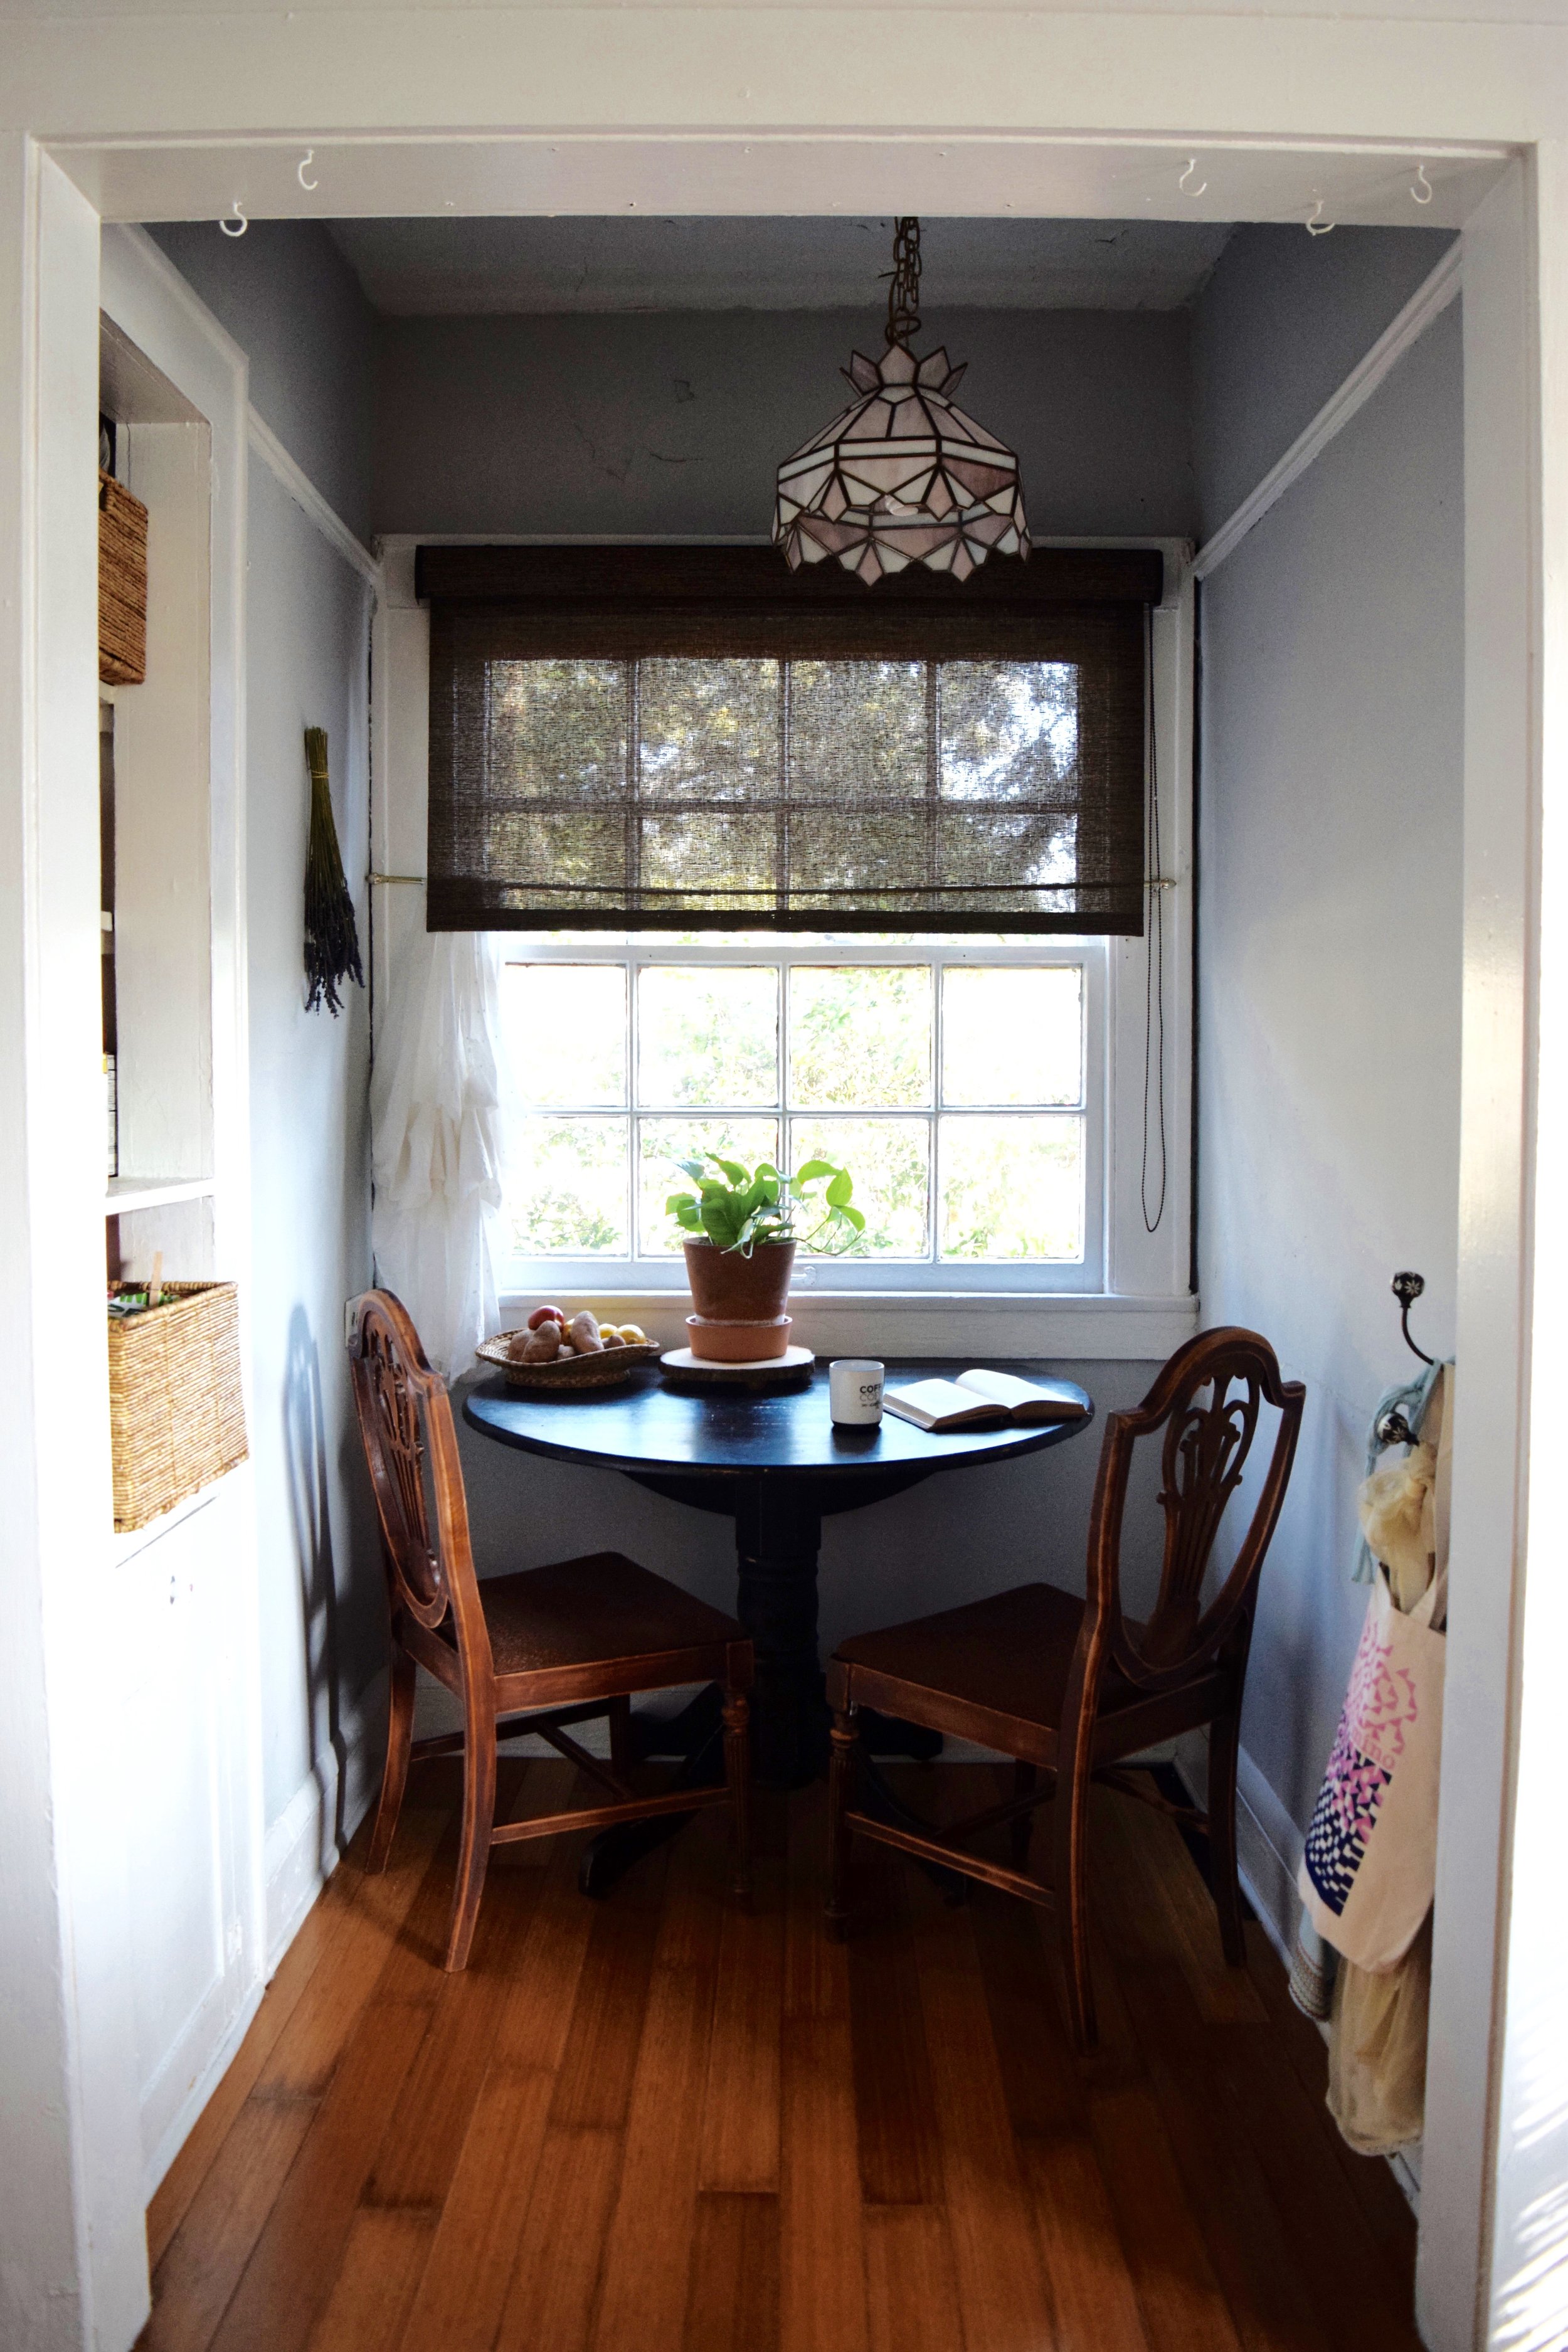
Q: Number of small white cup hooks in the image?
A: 5